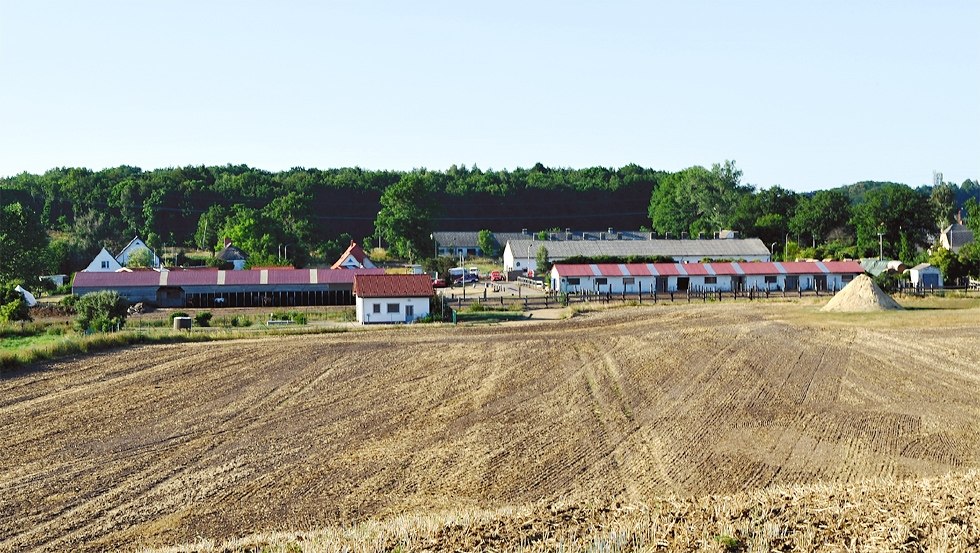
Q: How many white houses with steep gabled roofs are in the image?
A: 3